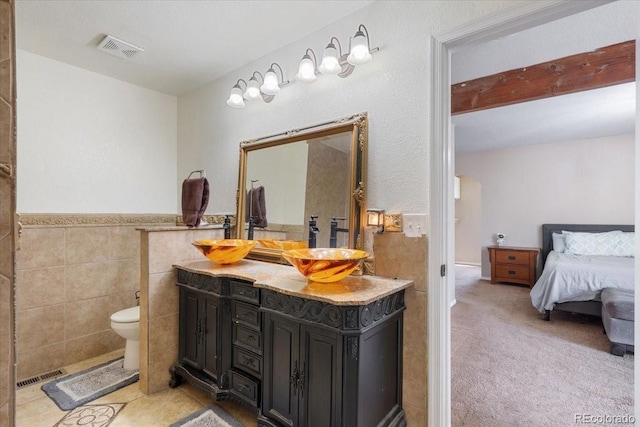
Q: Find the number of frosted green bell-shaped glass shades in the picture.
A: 0